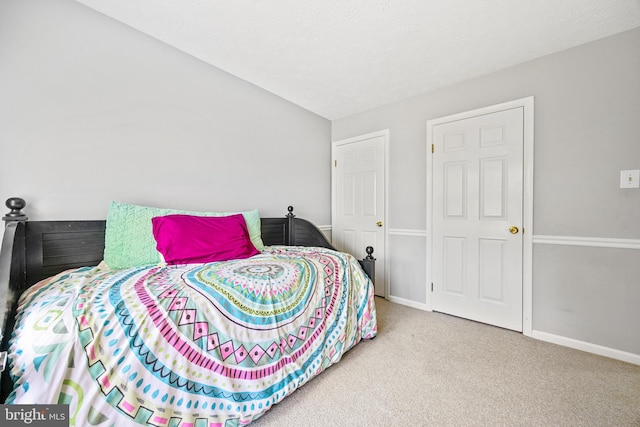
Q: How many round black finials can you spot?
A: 3